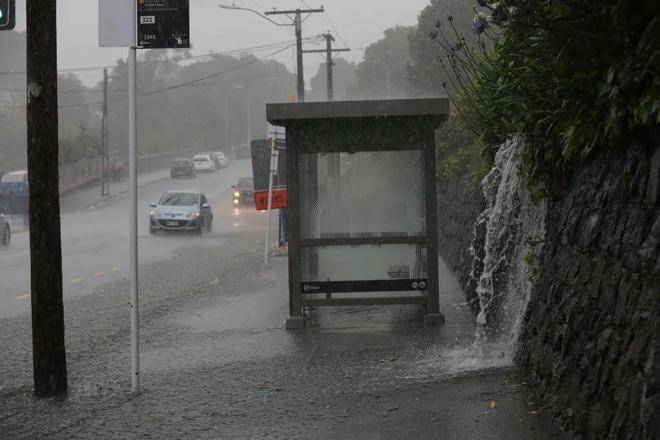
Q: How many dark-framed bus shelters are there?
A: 1